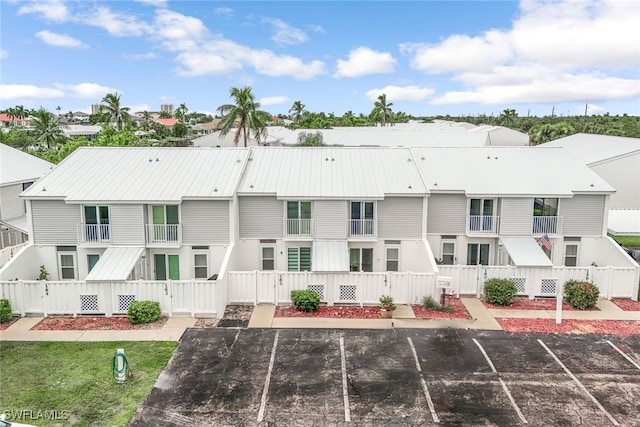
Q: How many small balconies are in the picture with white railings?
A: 6